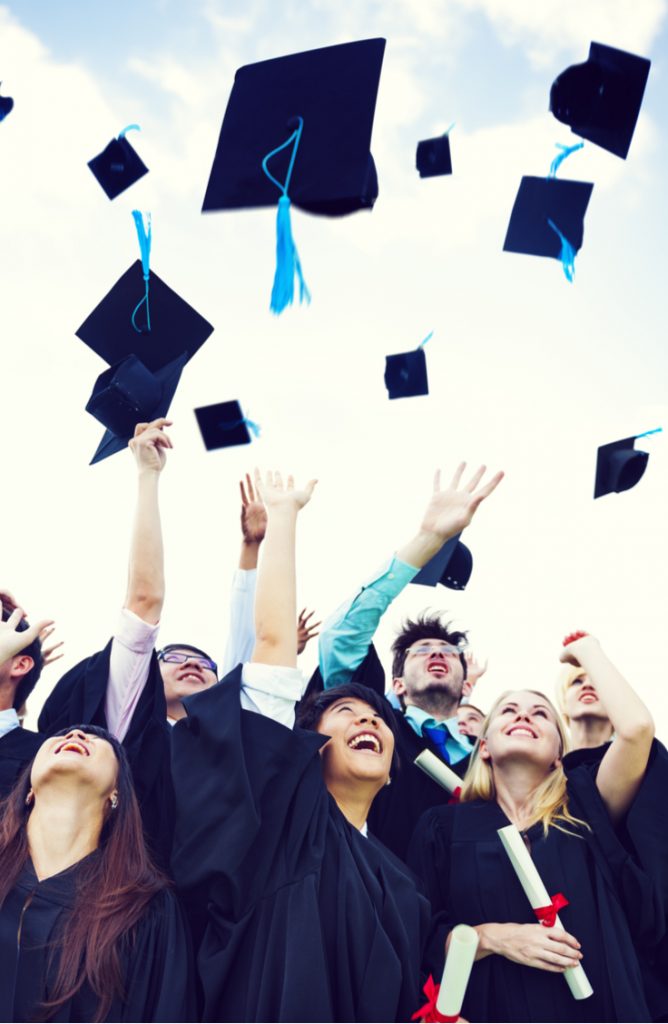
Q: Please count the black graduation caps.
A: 12